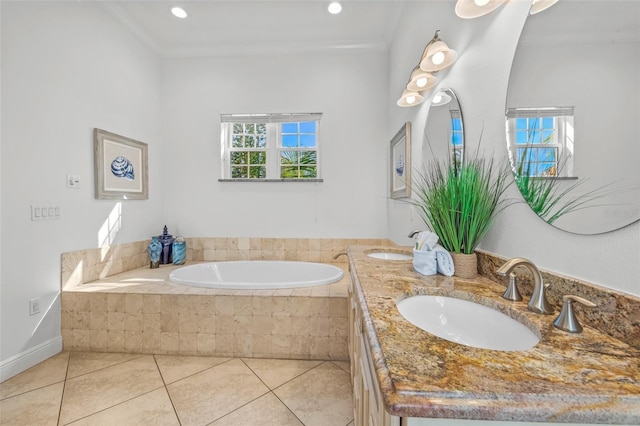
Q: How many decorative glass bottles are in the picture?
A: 3